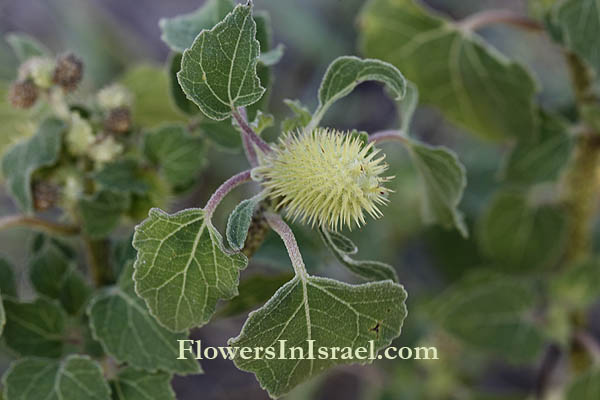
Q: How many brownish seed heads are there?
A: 4